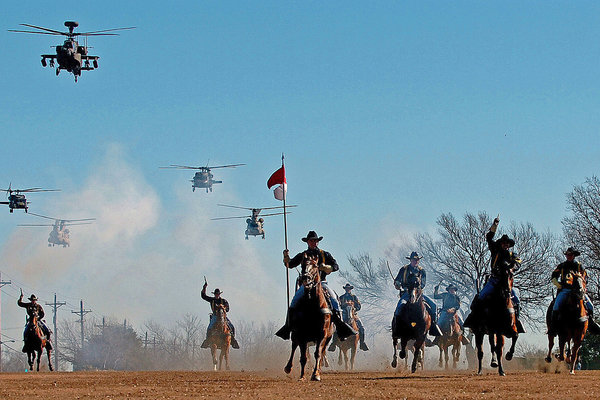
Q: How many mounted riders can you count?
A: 8